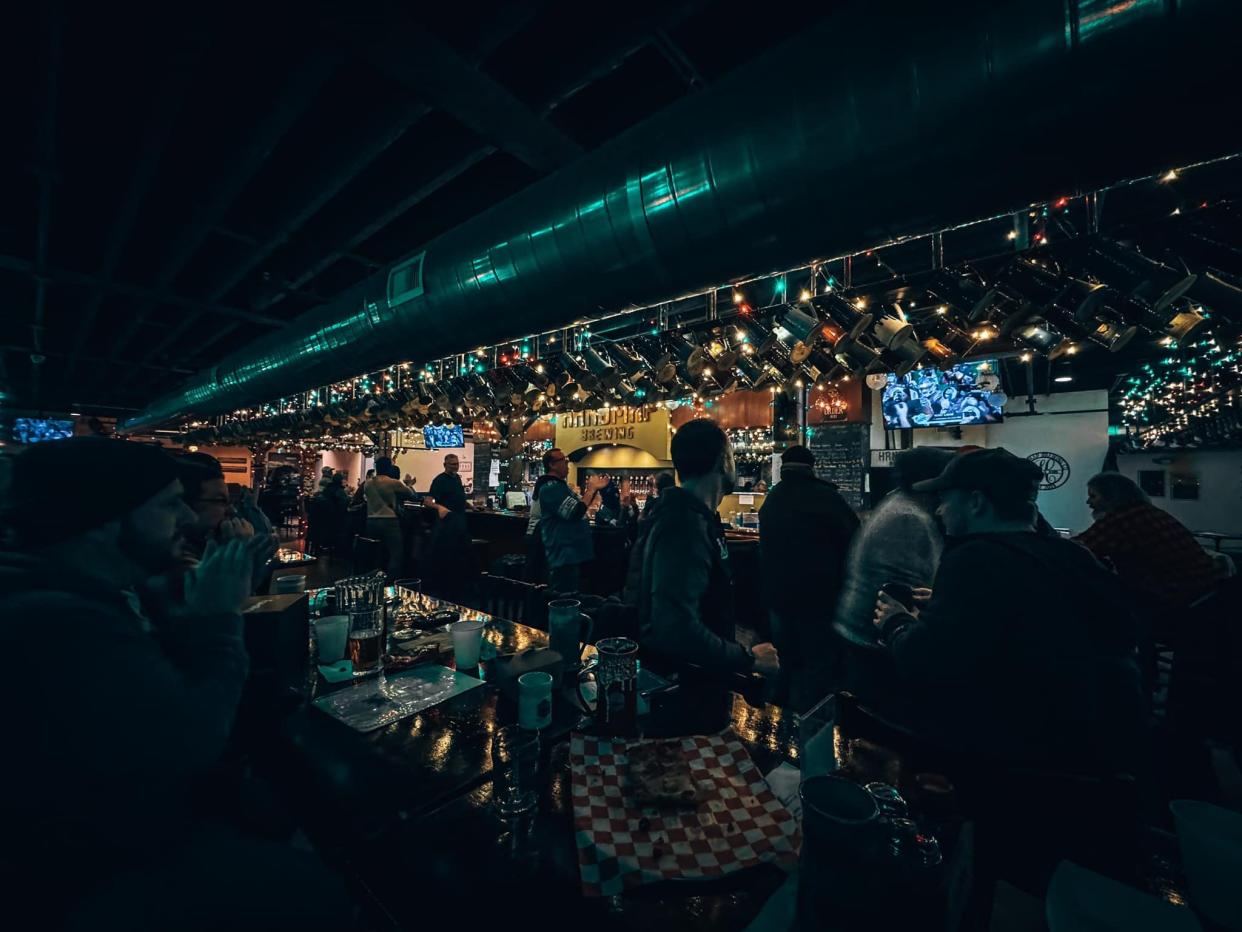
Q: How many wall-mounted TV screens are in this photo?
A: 3